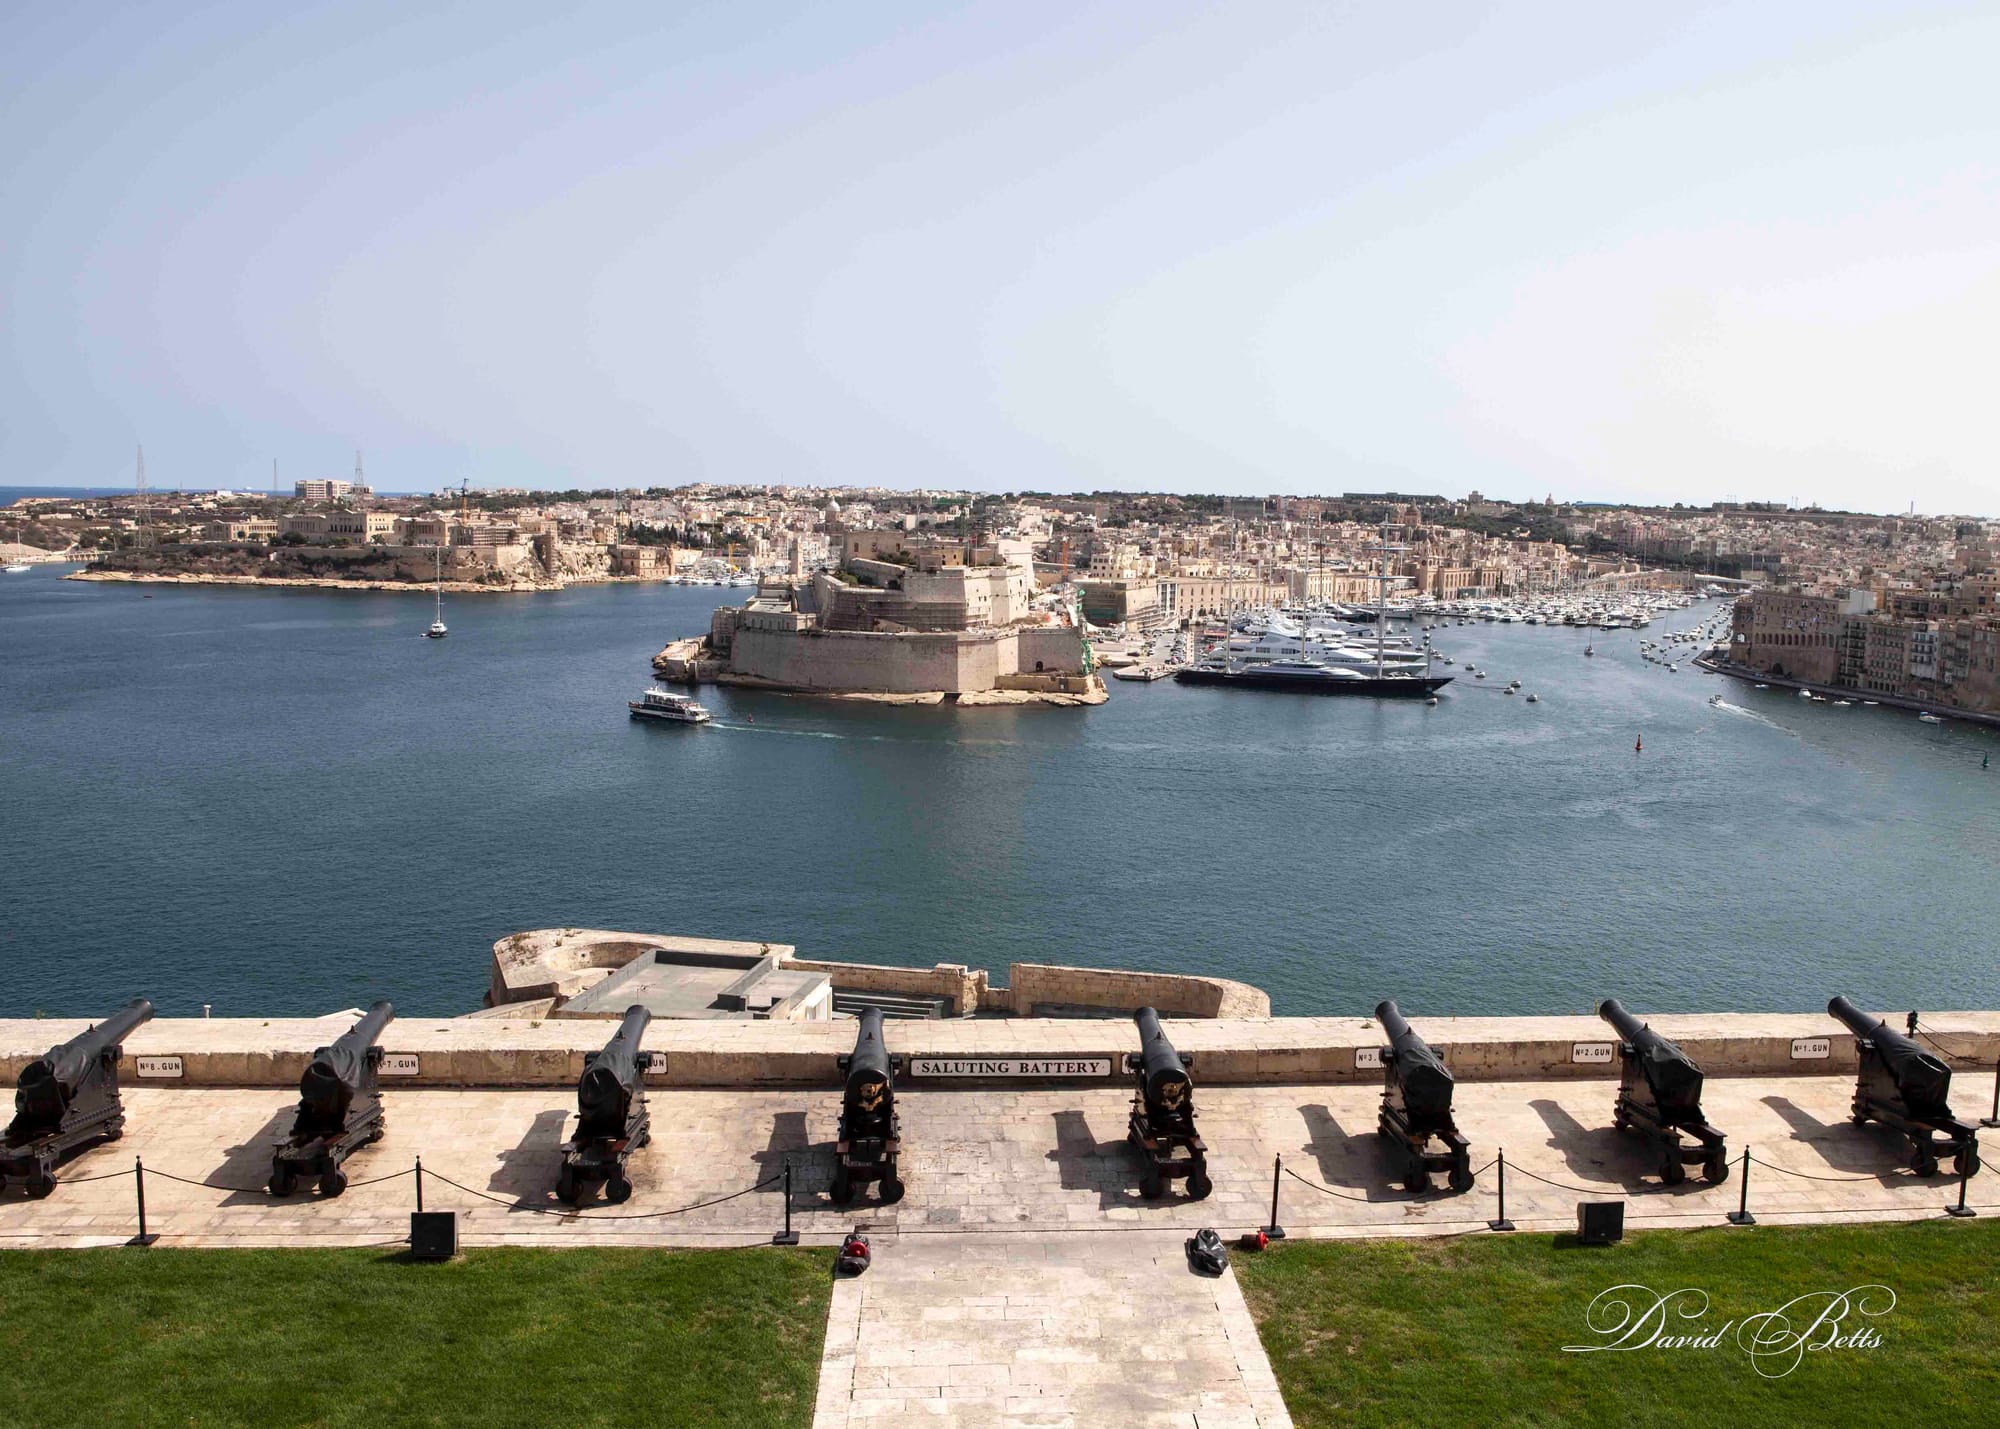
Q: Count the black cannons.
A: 8